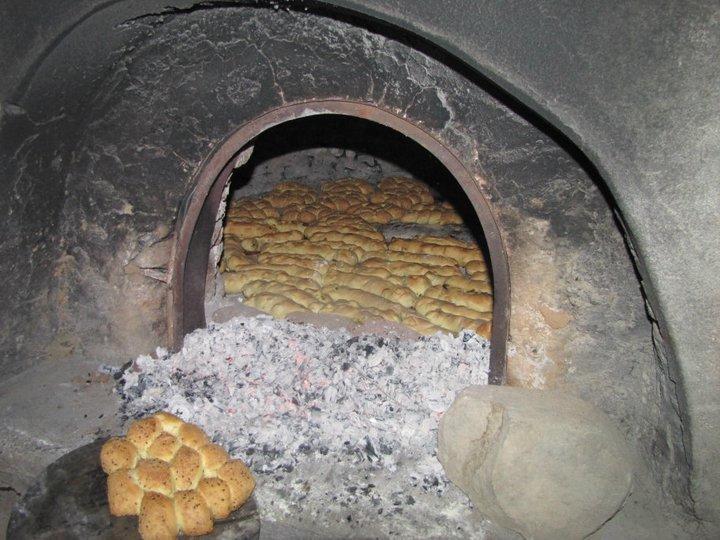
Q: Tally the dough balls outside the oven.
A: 13